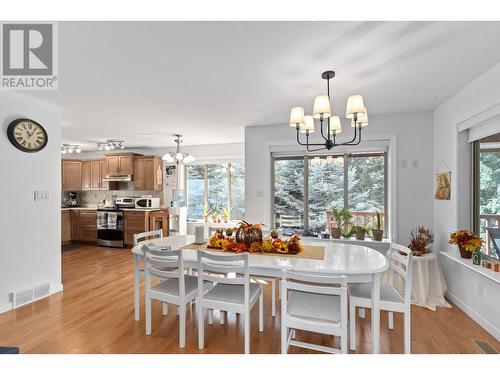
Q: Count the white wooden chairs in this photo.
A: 5